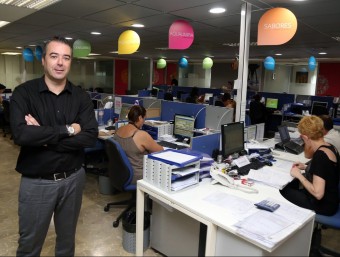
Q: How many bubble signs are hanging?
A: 11